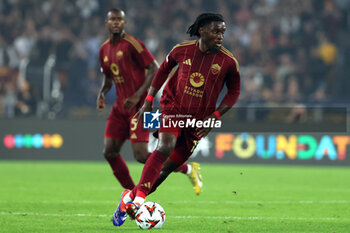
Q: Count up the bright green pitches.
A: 1